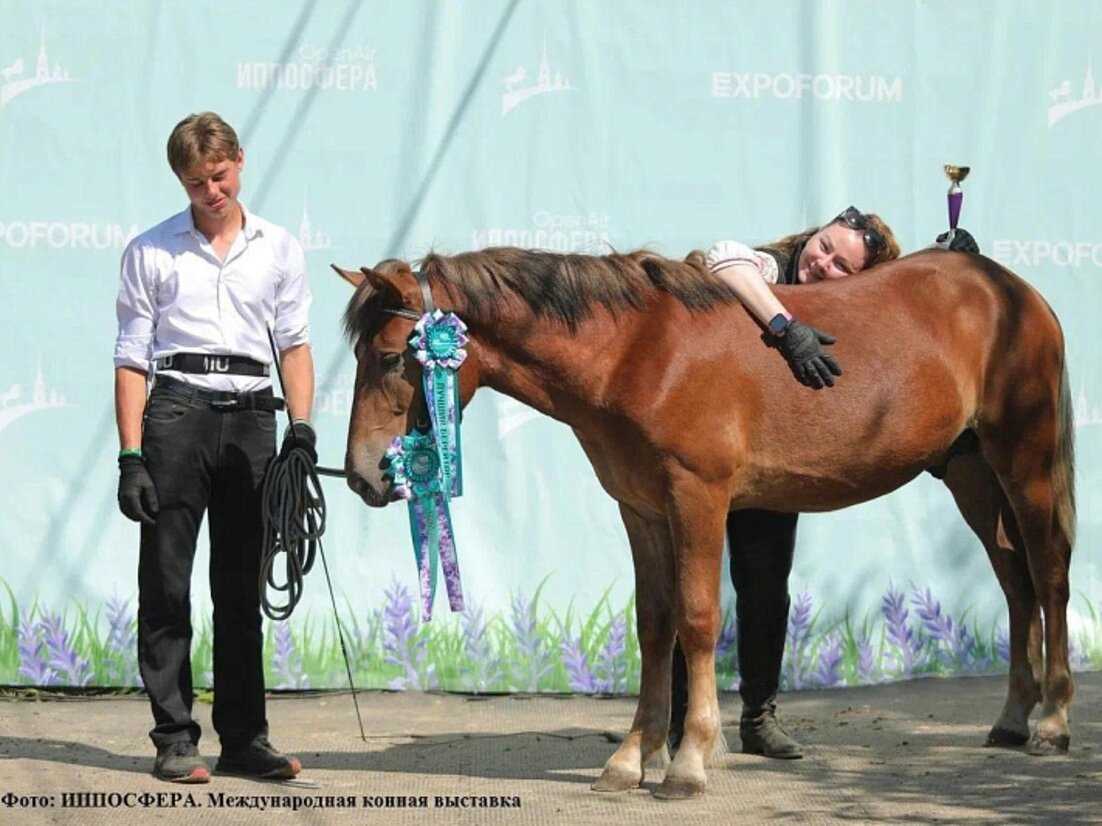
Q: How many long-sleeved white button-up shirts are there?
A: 1